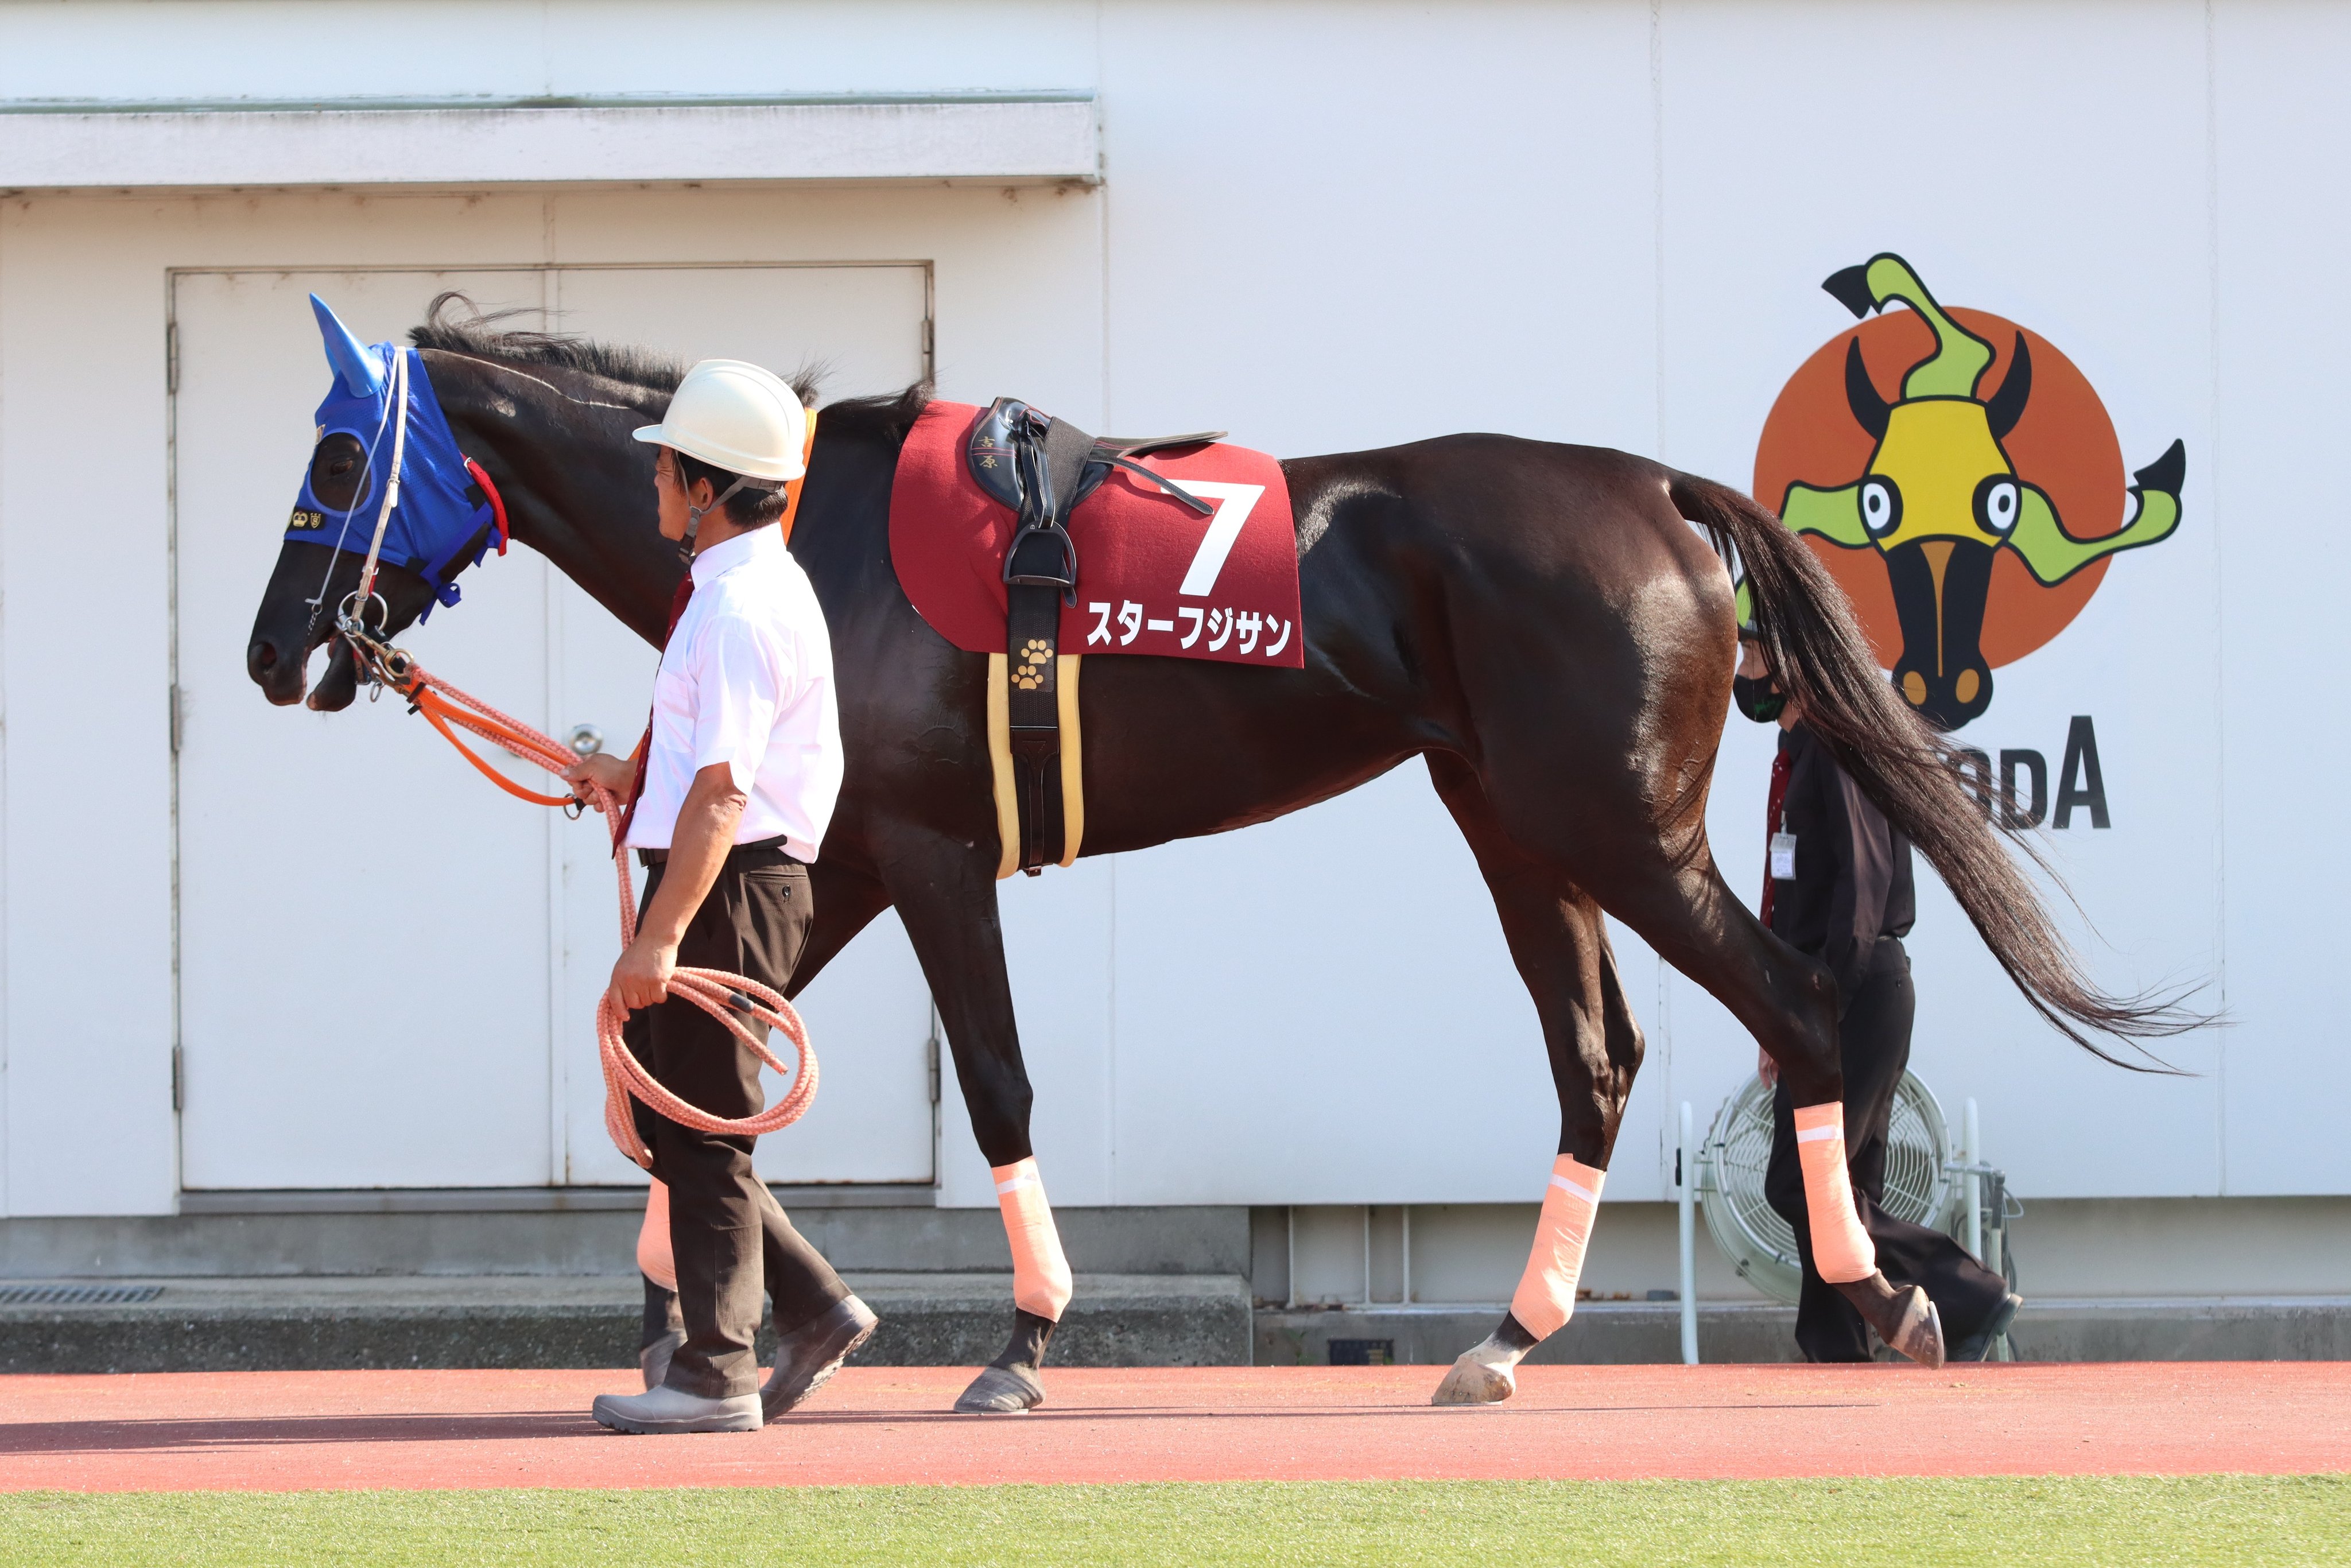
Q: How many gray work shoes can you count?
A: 2